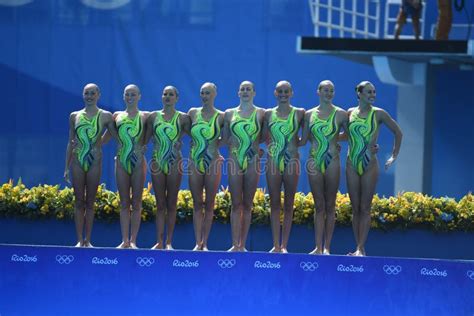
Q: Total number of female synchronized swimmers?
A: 8